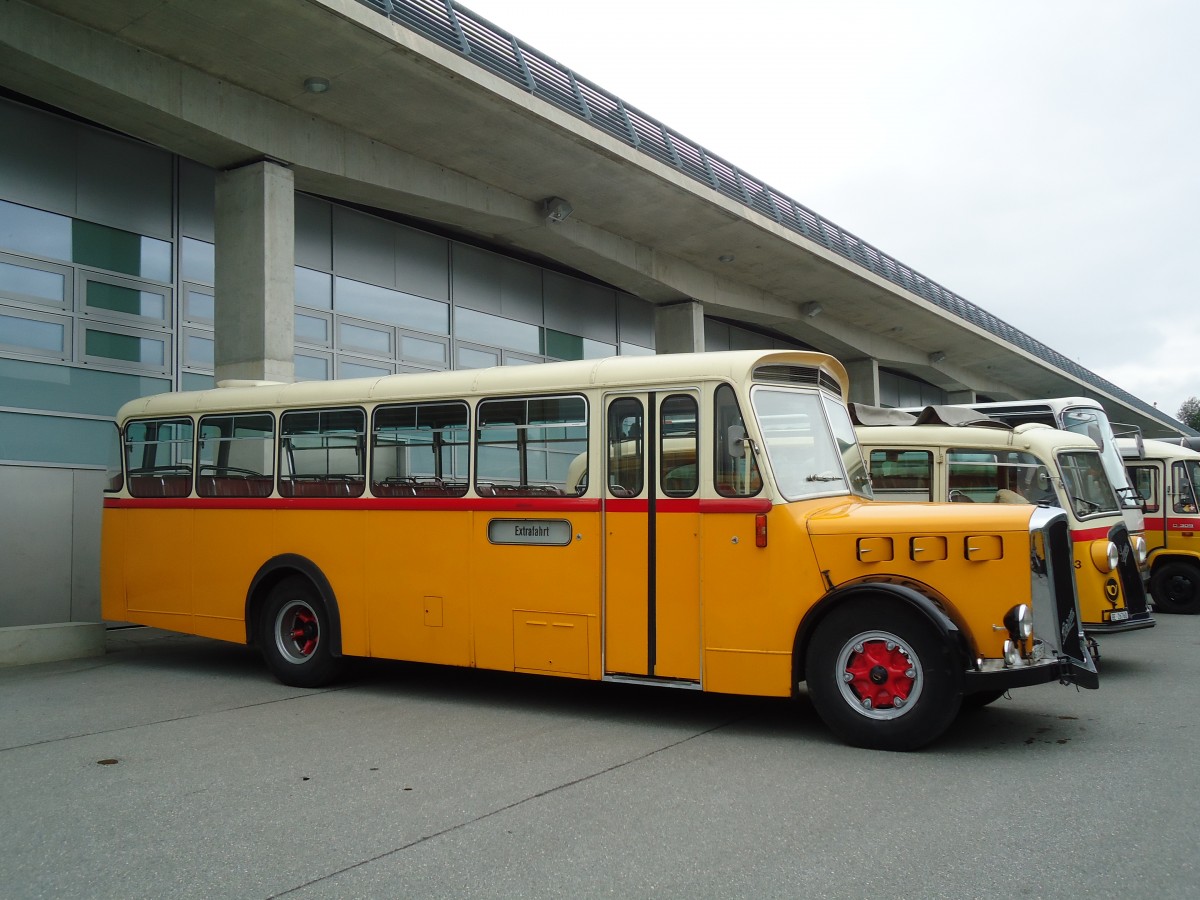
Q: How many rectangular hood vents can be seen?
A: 3